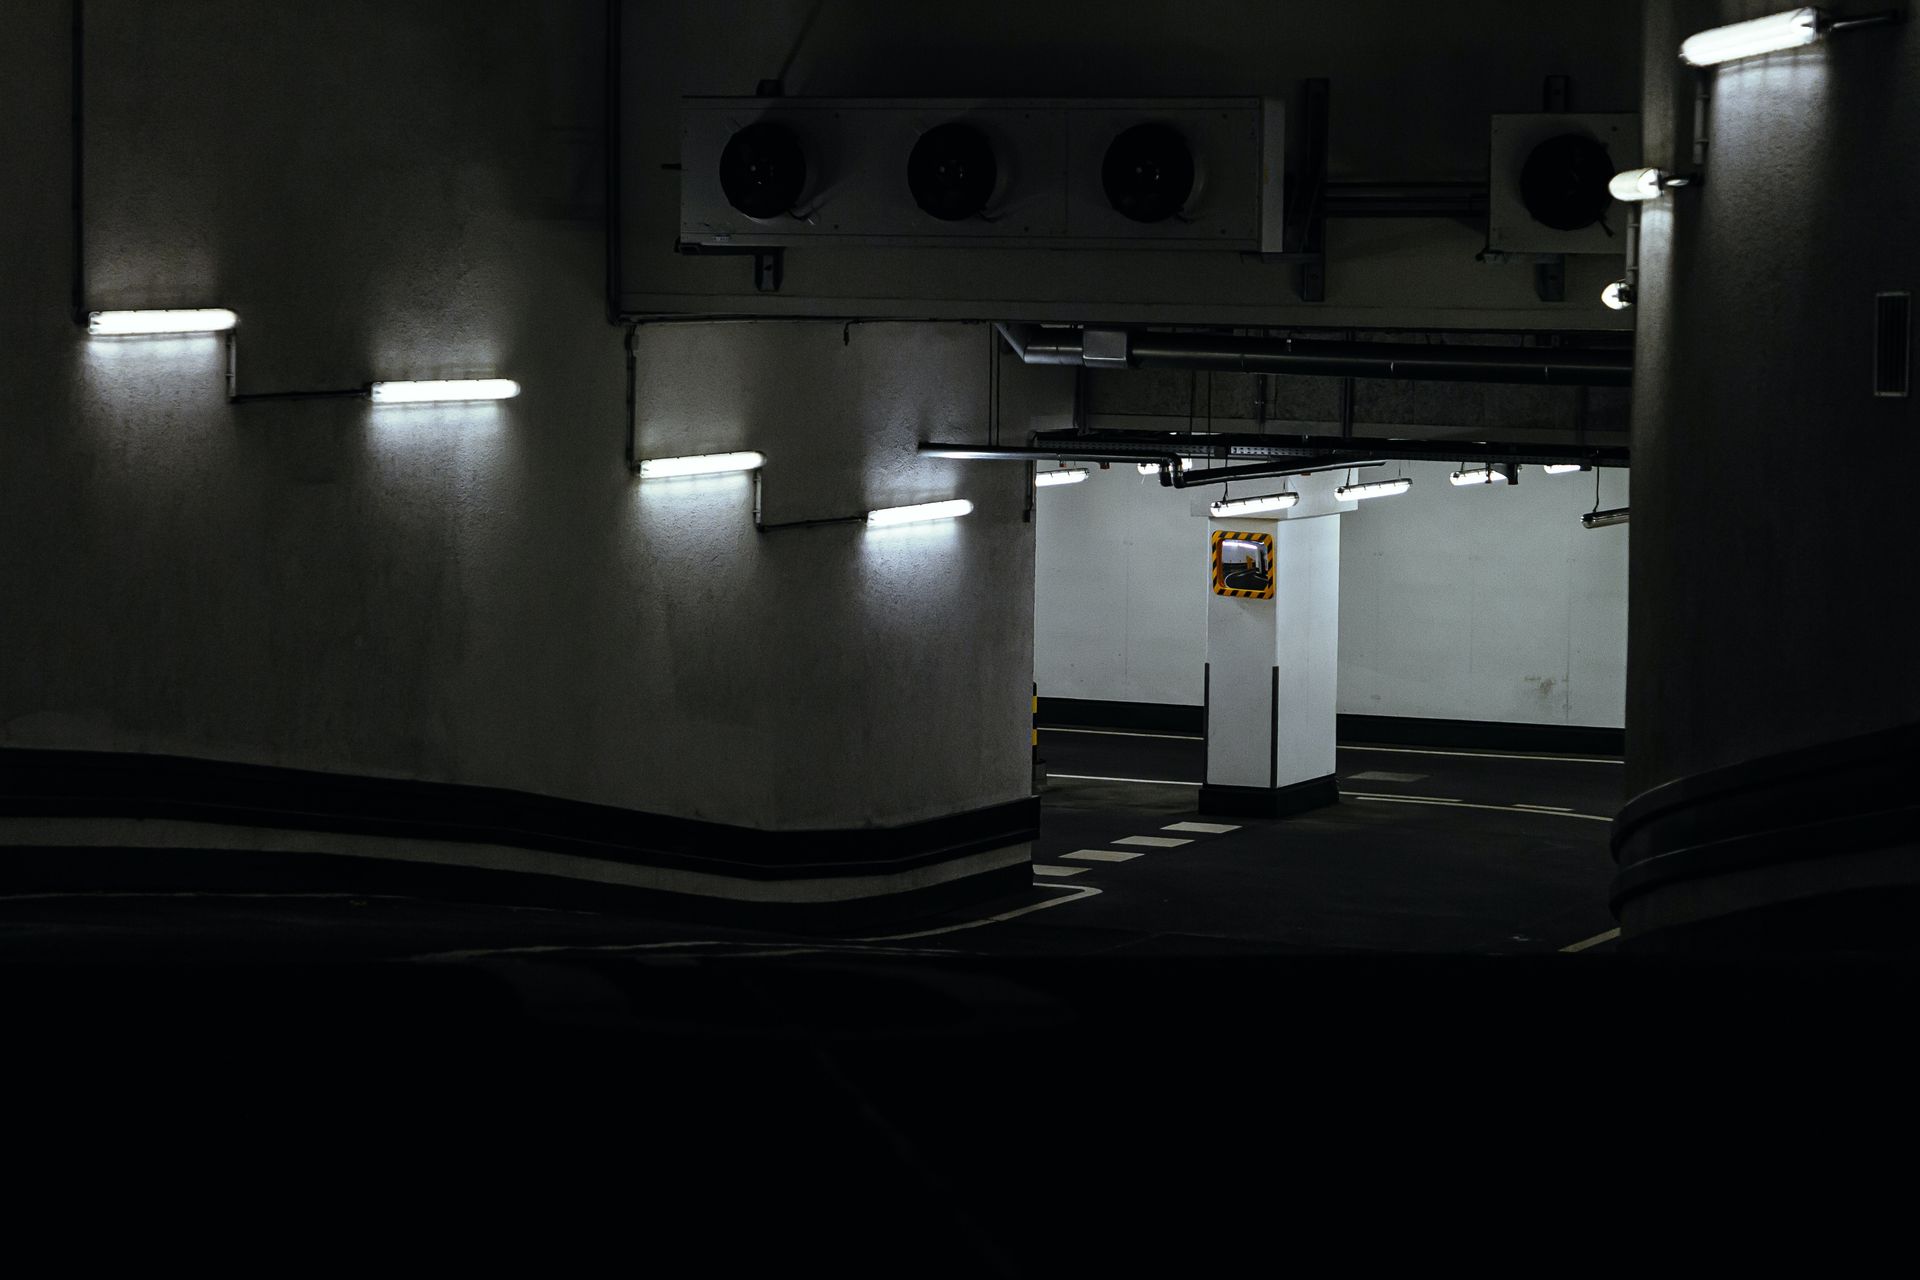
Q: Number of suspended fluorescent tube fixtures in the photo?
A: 7